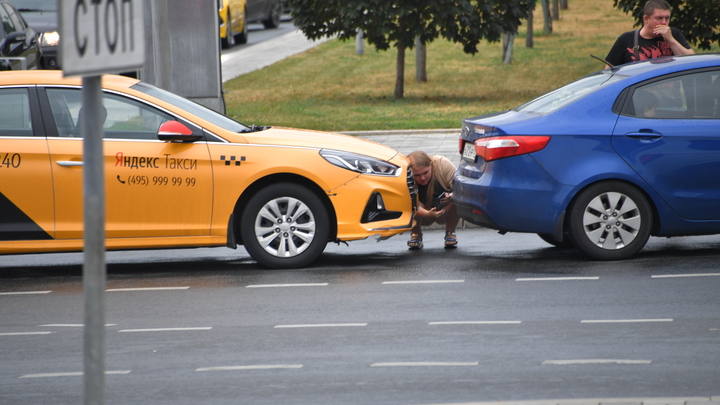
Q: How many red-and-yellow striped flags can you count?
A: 0